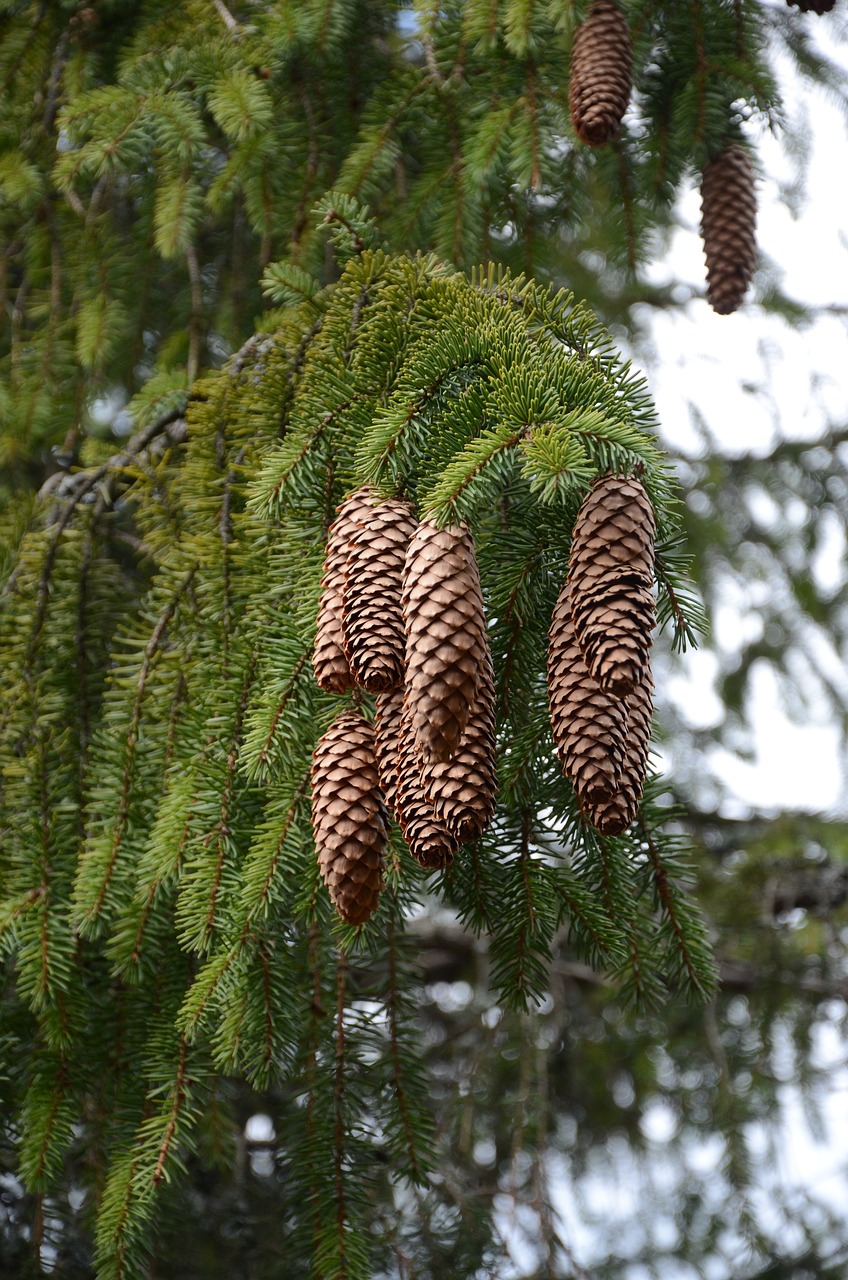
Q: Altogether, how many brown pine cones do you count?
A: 13